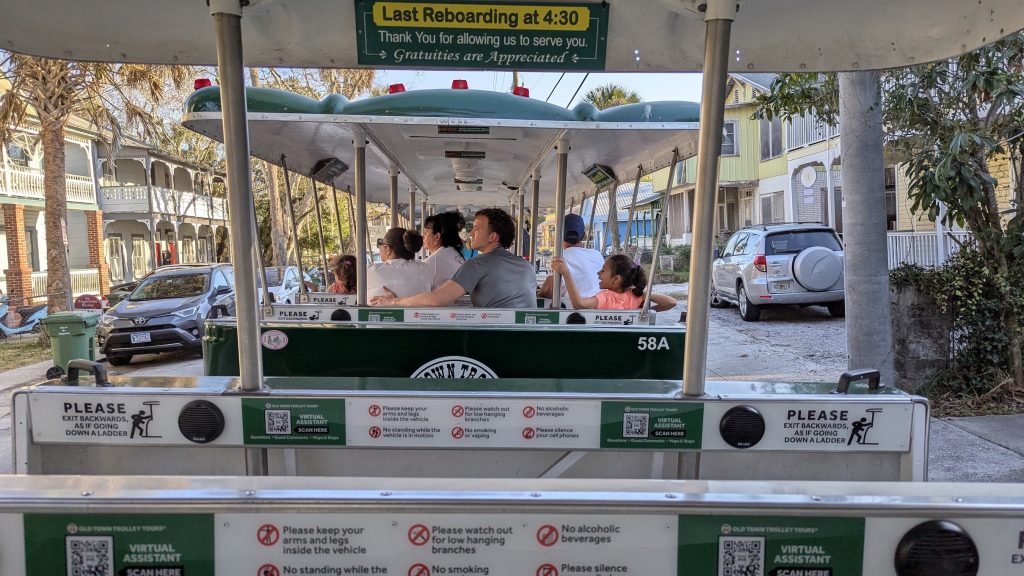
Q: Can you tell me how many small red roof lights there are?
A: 4